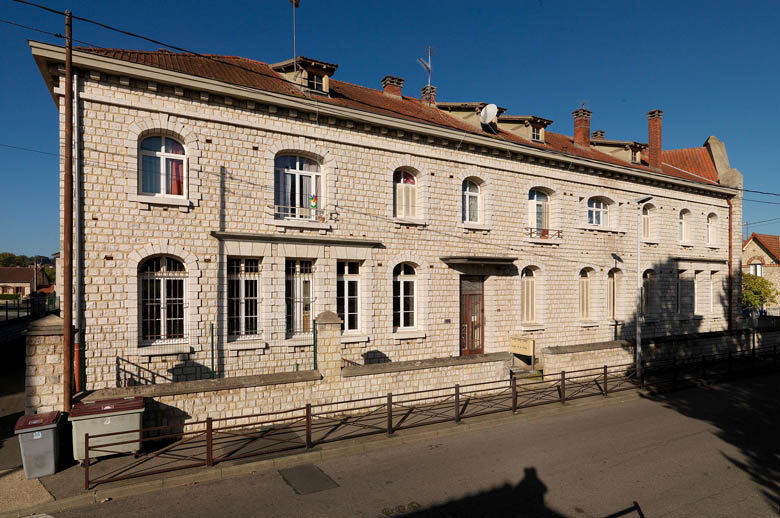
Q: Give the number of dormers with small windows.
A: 4